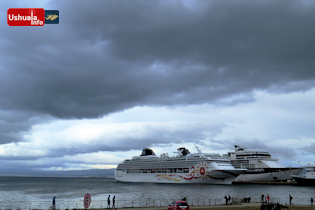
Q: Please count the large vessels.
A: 2